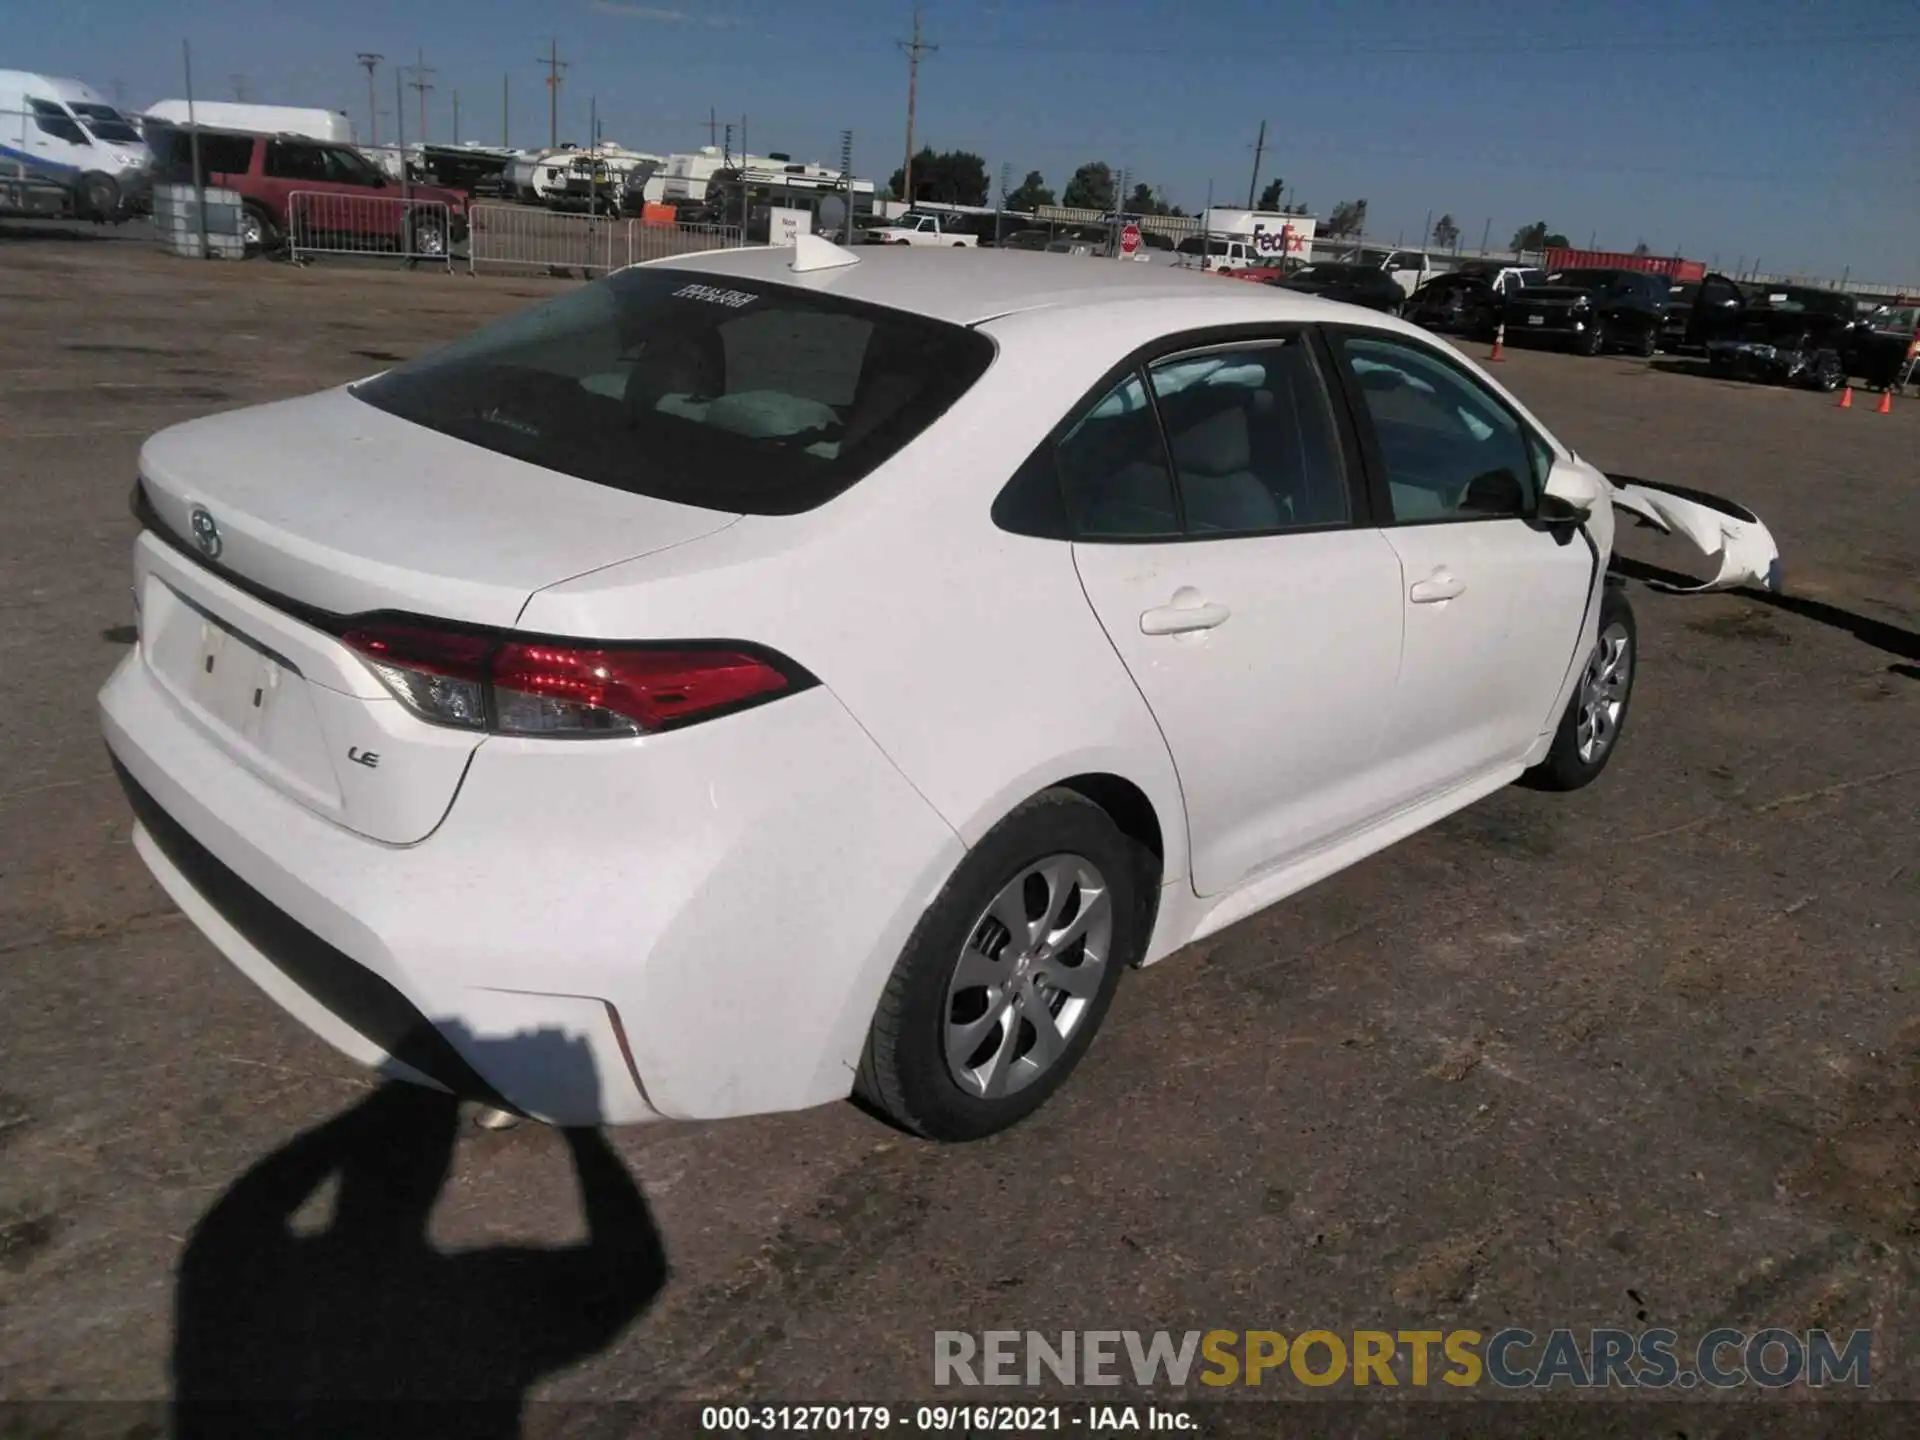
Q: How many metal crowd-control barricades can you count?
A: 3